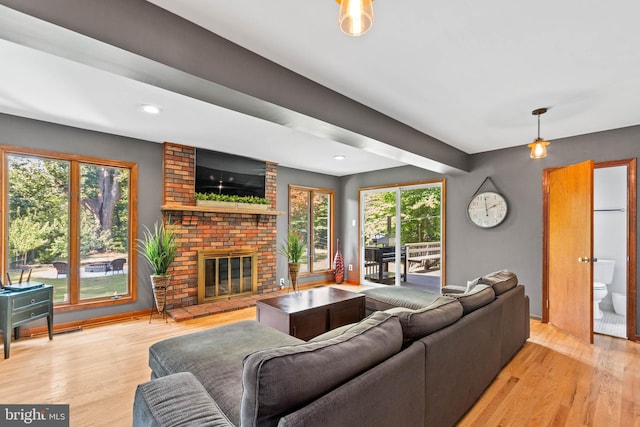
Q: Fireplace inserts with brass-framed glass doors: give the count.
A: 1